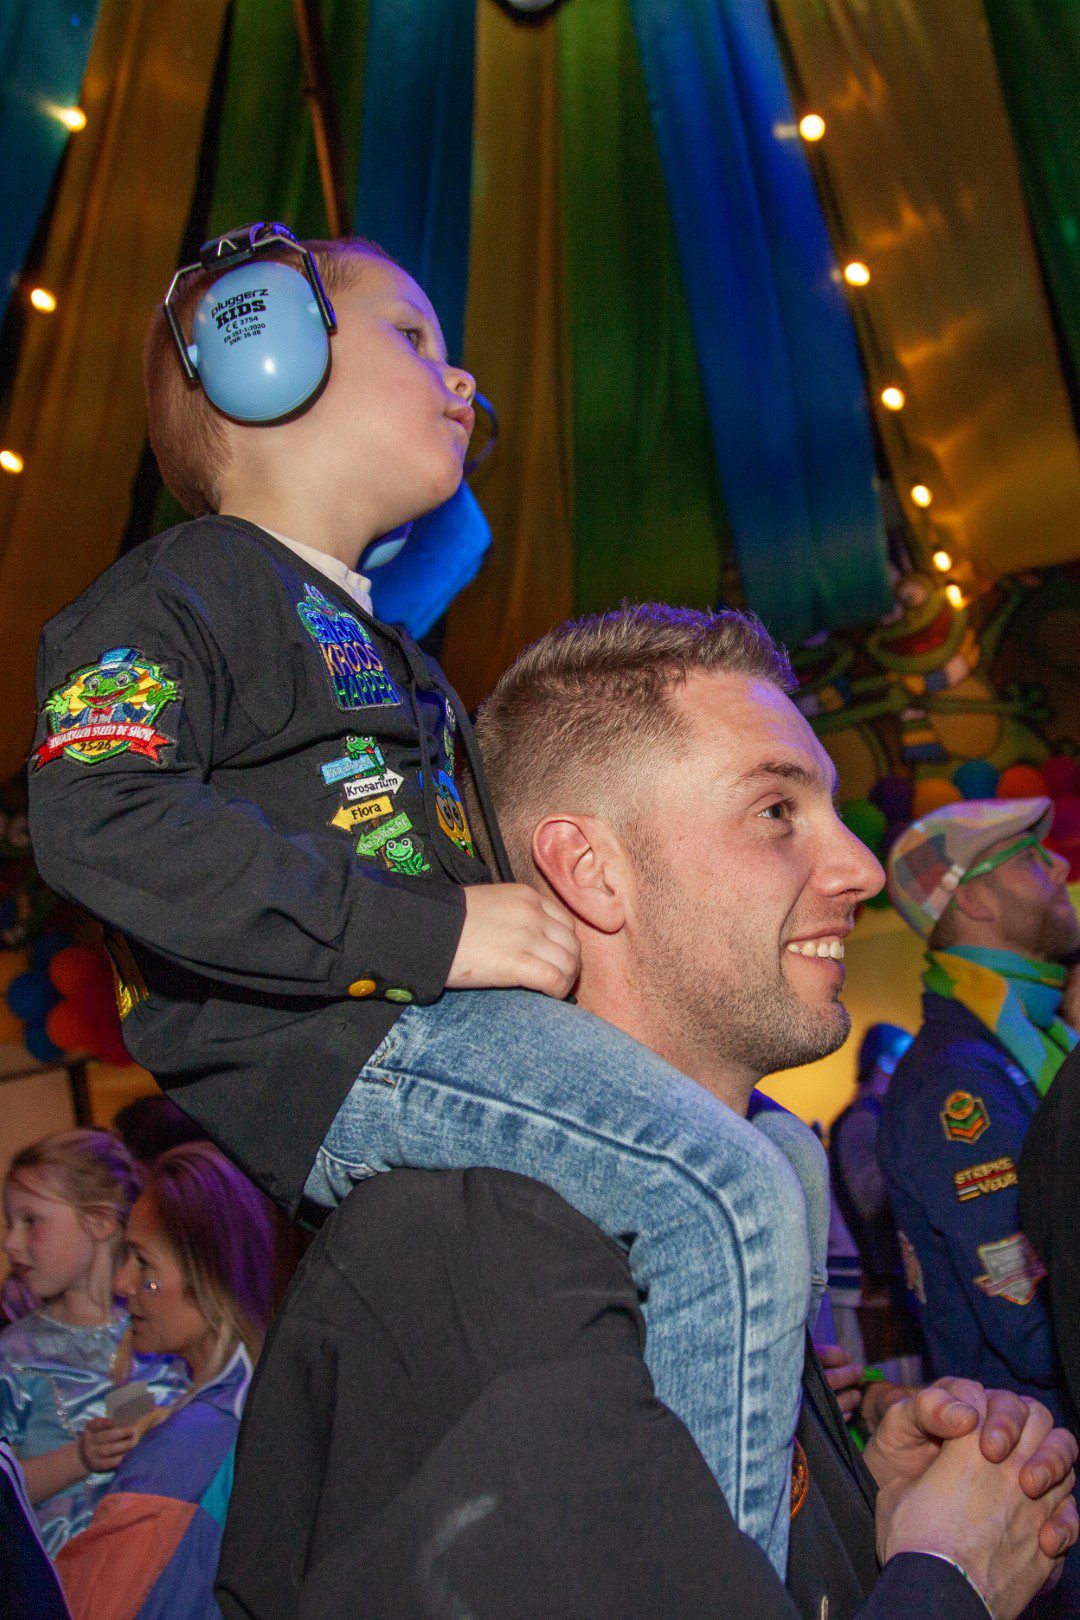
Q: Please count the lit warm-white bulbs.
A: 9